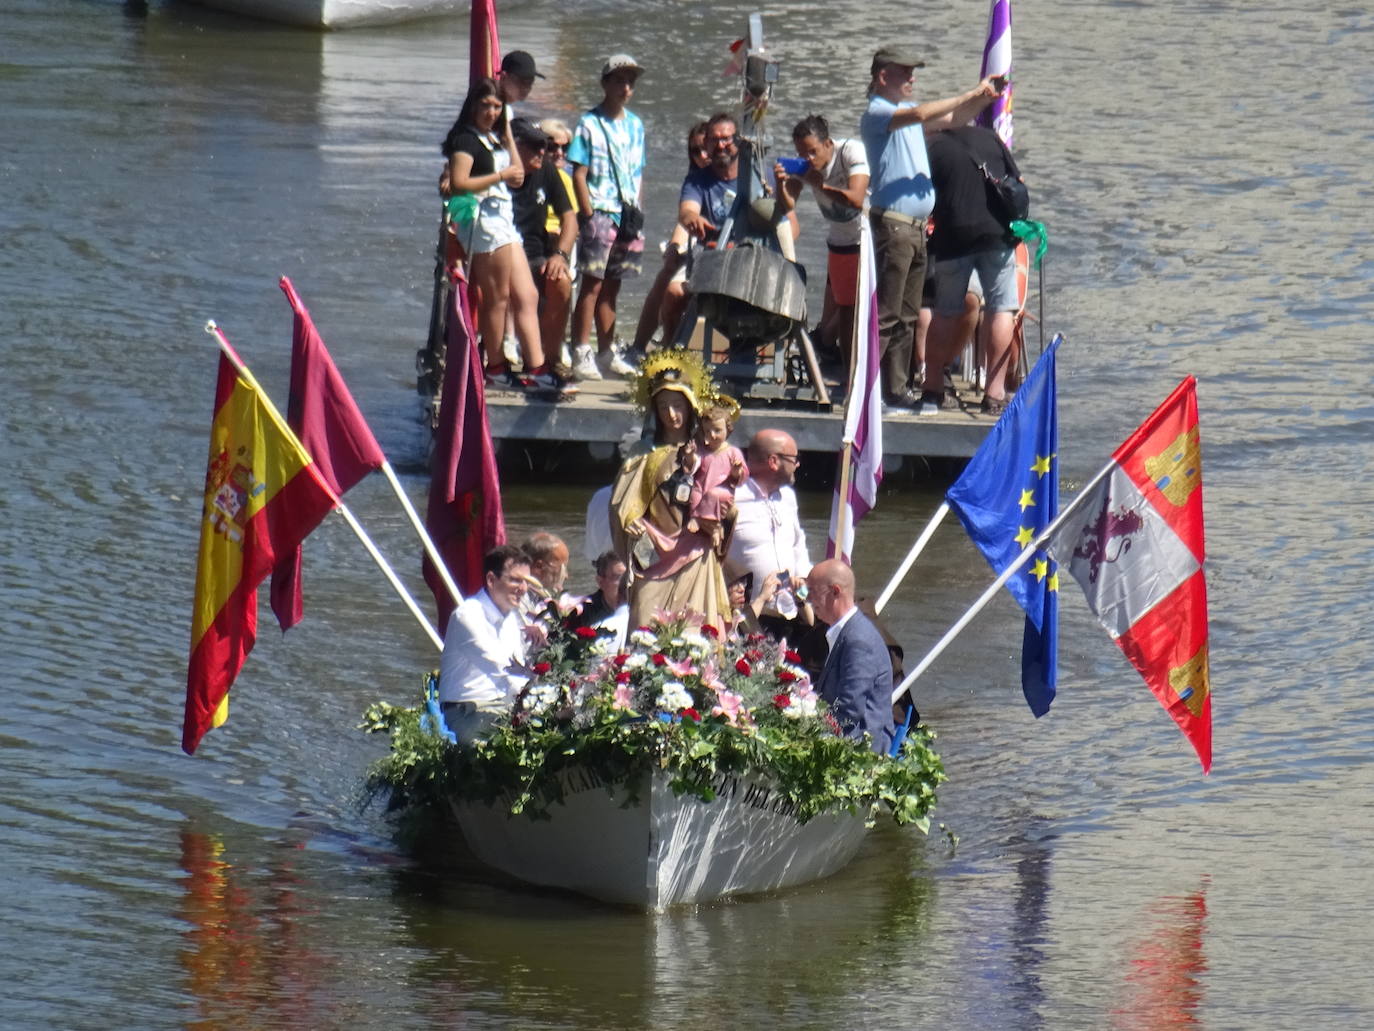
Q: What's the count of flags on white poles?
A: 4